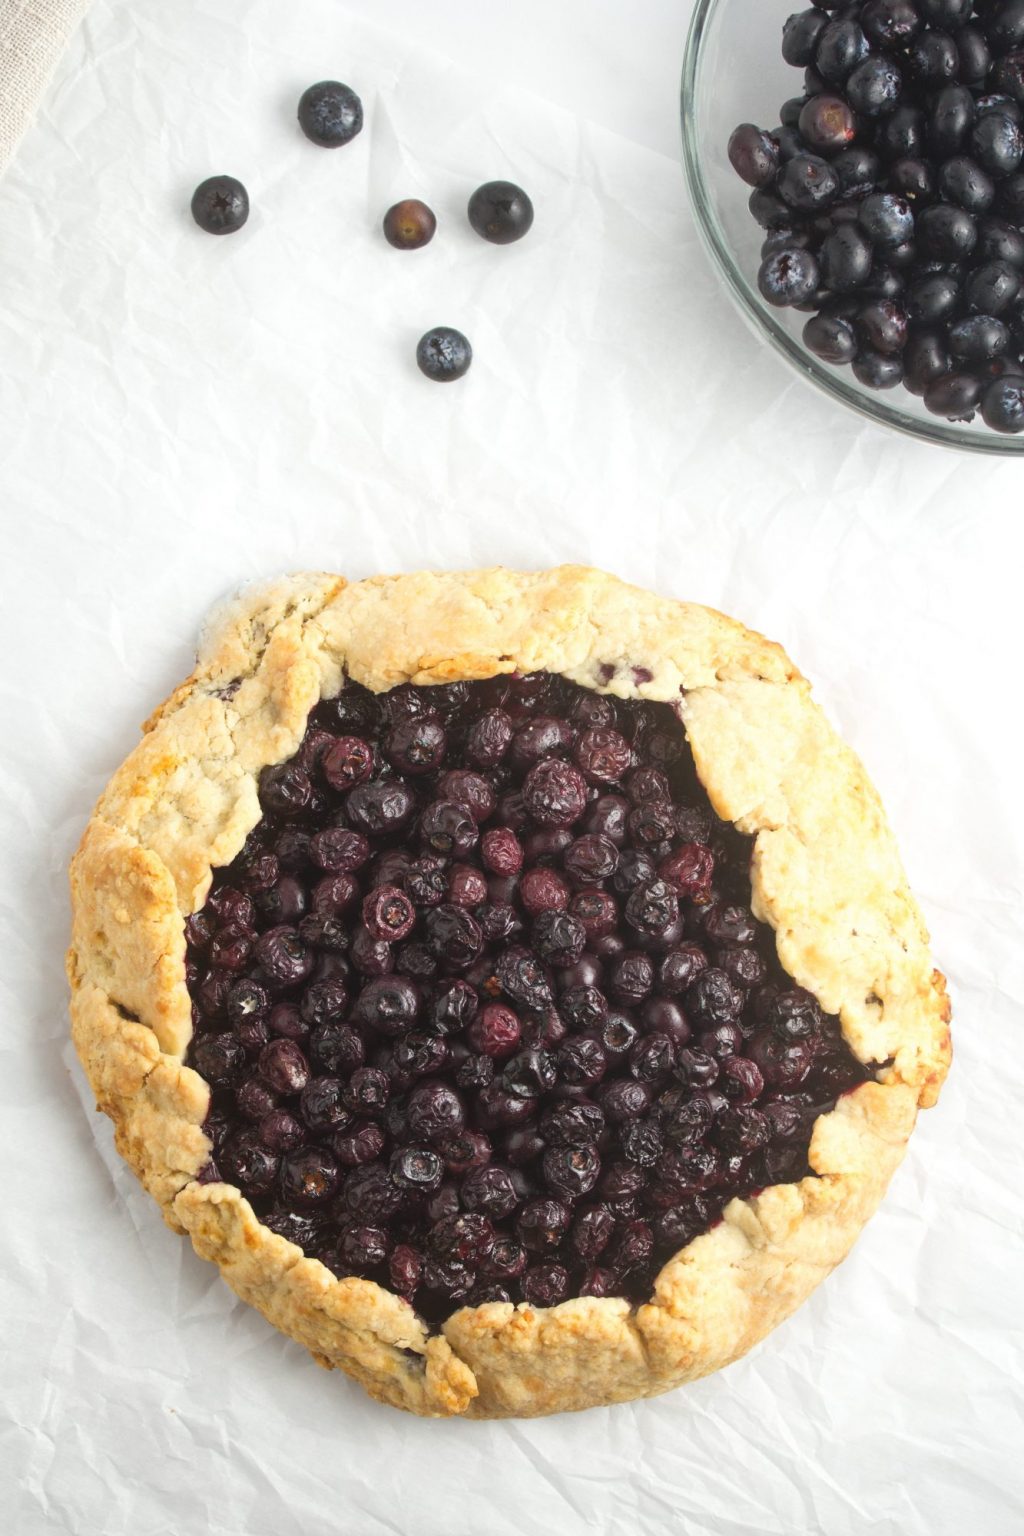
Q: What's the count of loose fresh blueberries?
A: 5